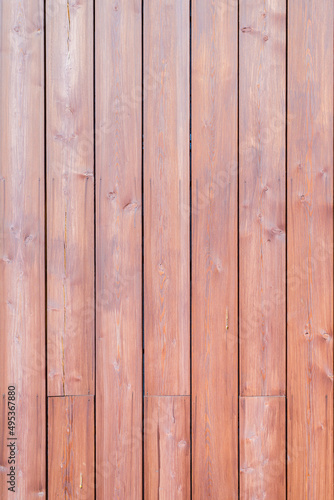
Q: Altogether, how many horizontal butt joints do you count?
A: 3